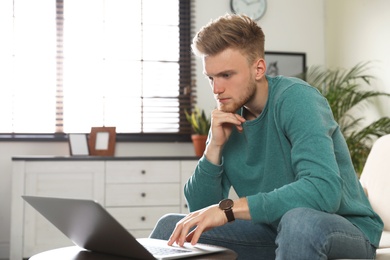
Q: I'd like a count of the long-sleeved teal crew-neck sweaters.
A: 1